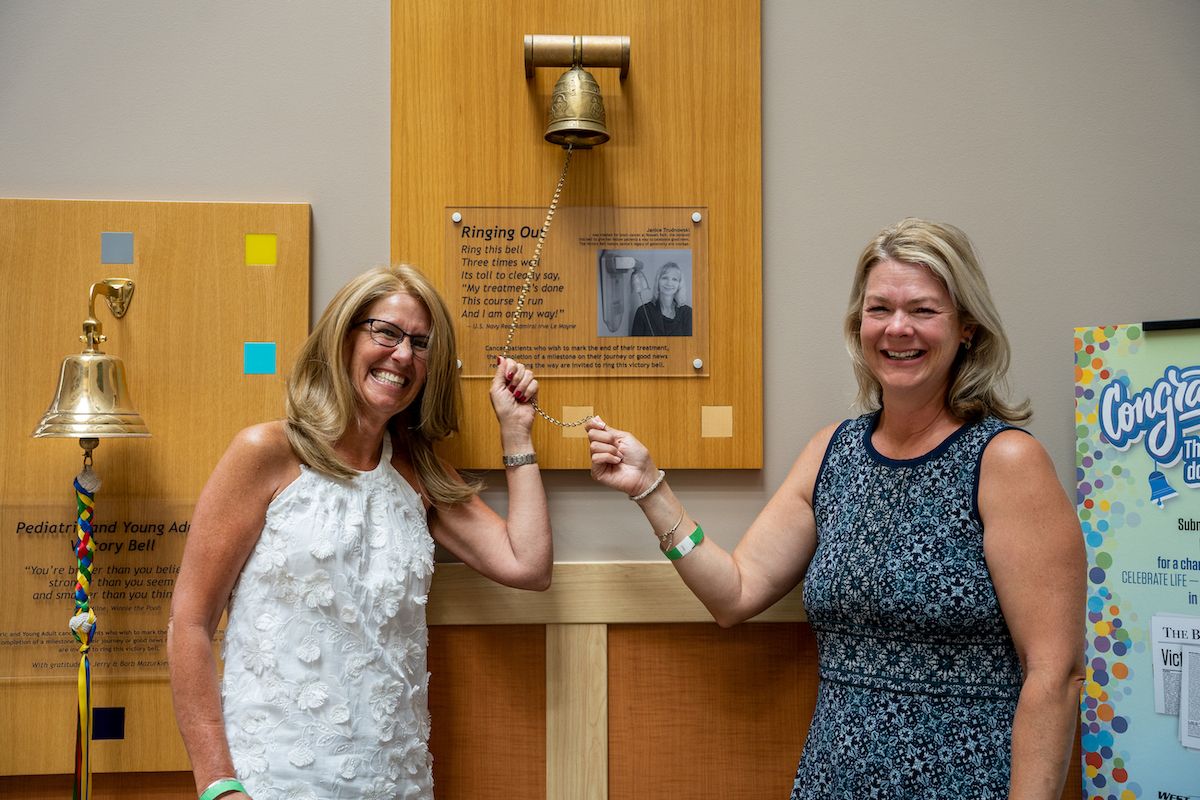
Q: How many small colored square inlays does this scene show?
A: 6